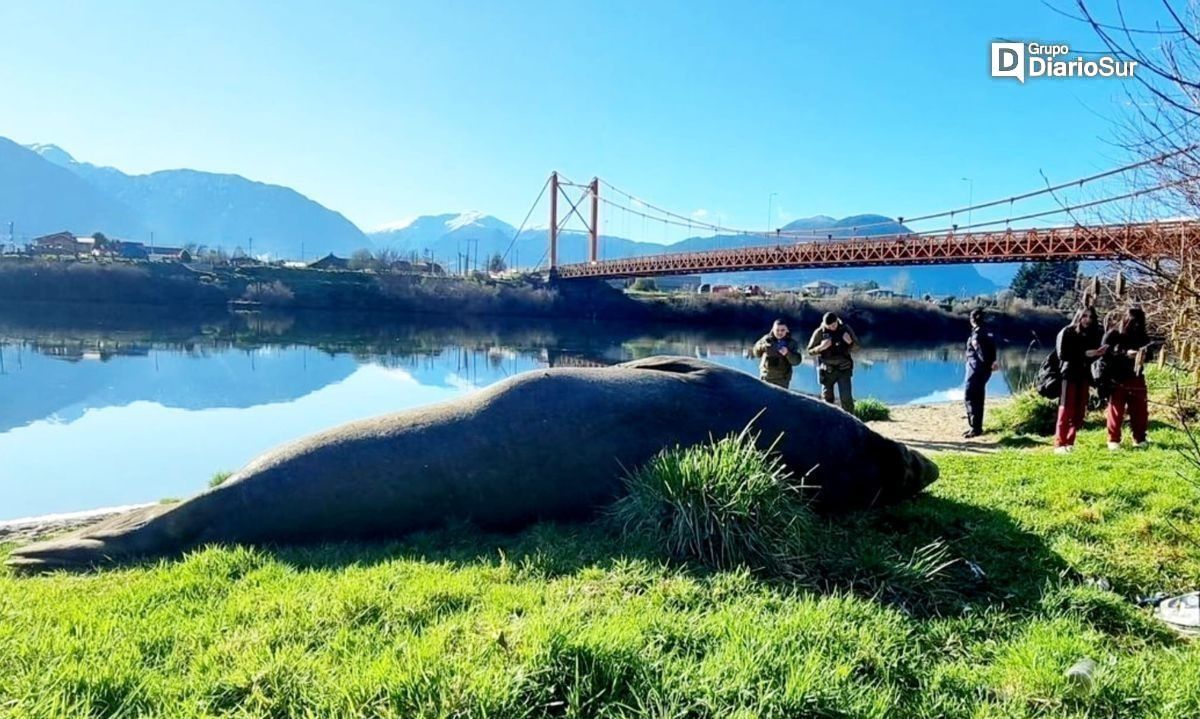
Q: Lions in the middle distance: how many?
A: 0